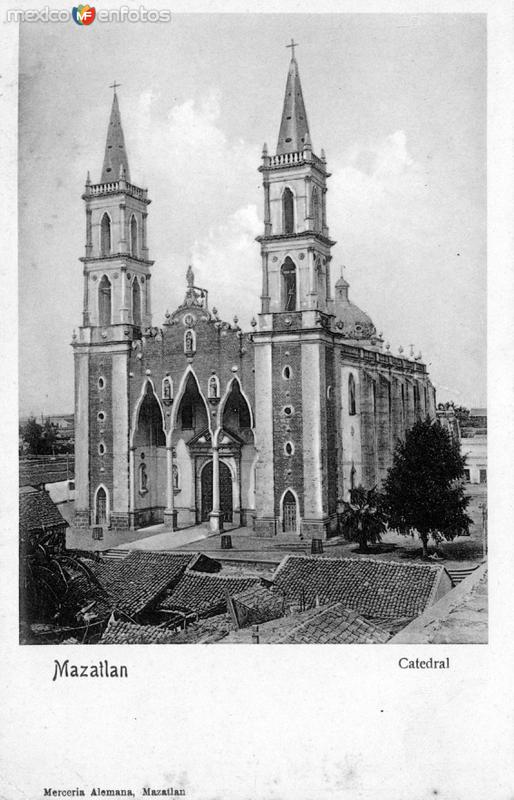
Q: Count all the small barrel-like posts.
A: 3